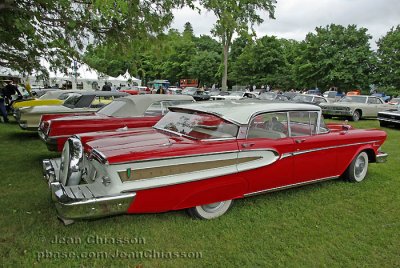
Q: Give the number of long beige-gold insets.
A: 1